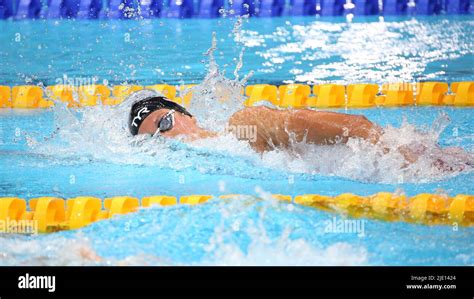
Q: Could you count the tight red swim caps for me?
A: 0